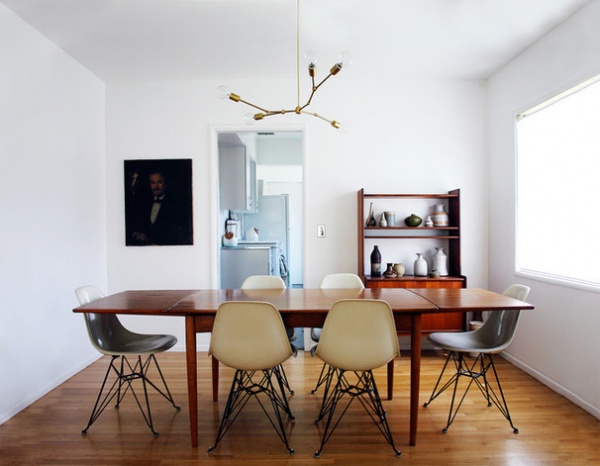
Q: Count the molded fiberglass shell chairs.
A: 6